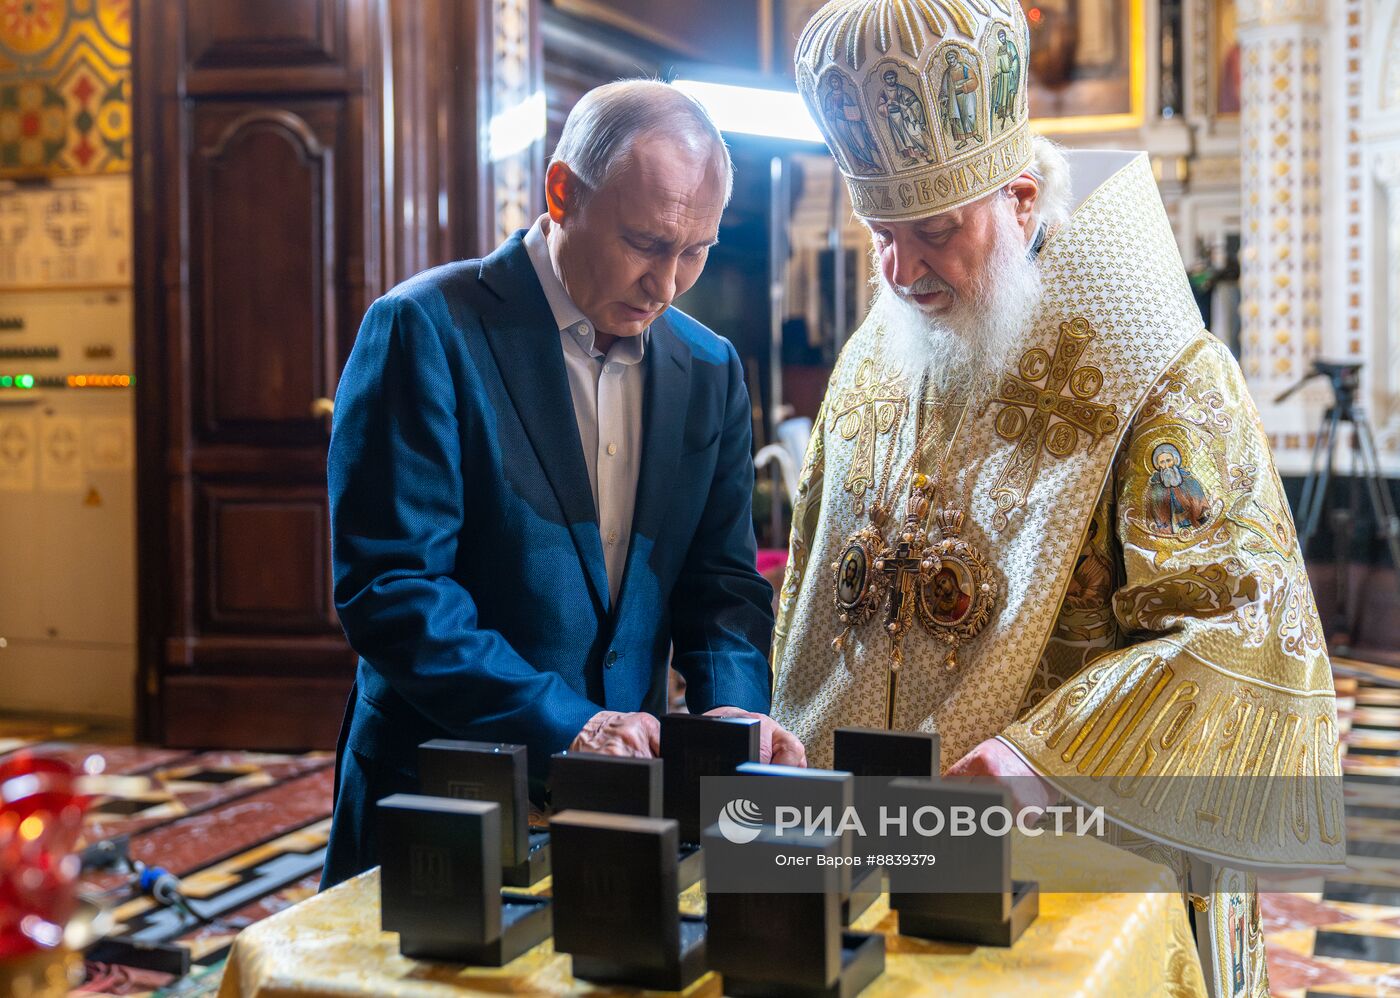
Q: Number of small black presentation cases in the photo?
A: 9